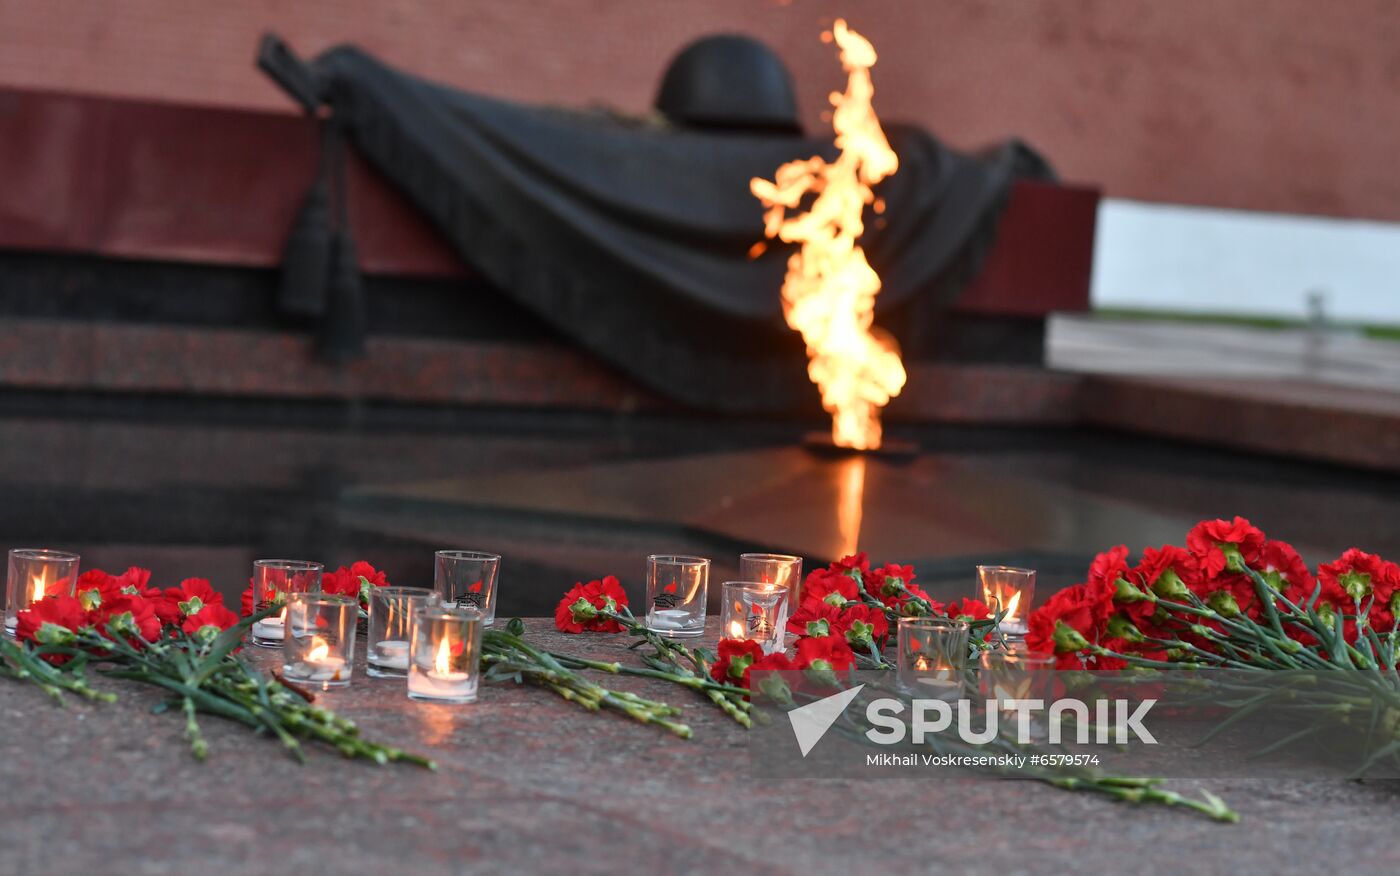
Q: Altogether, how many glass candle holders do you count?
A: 12